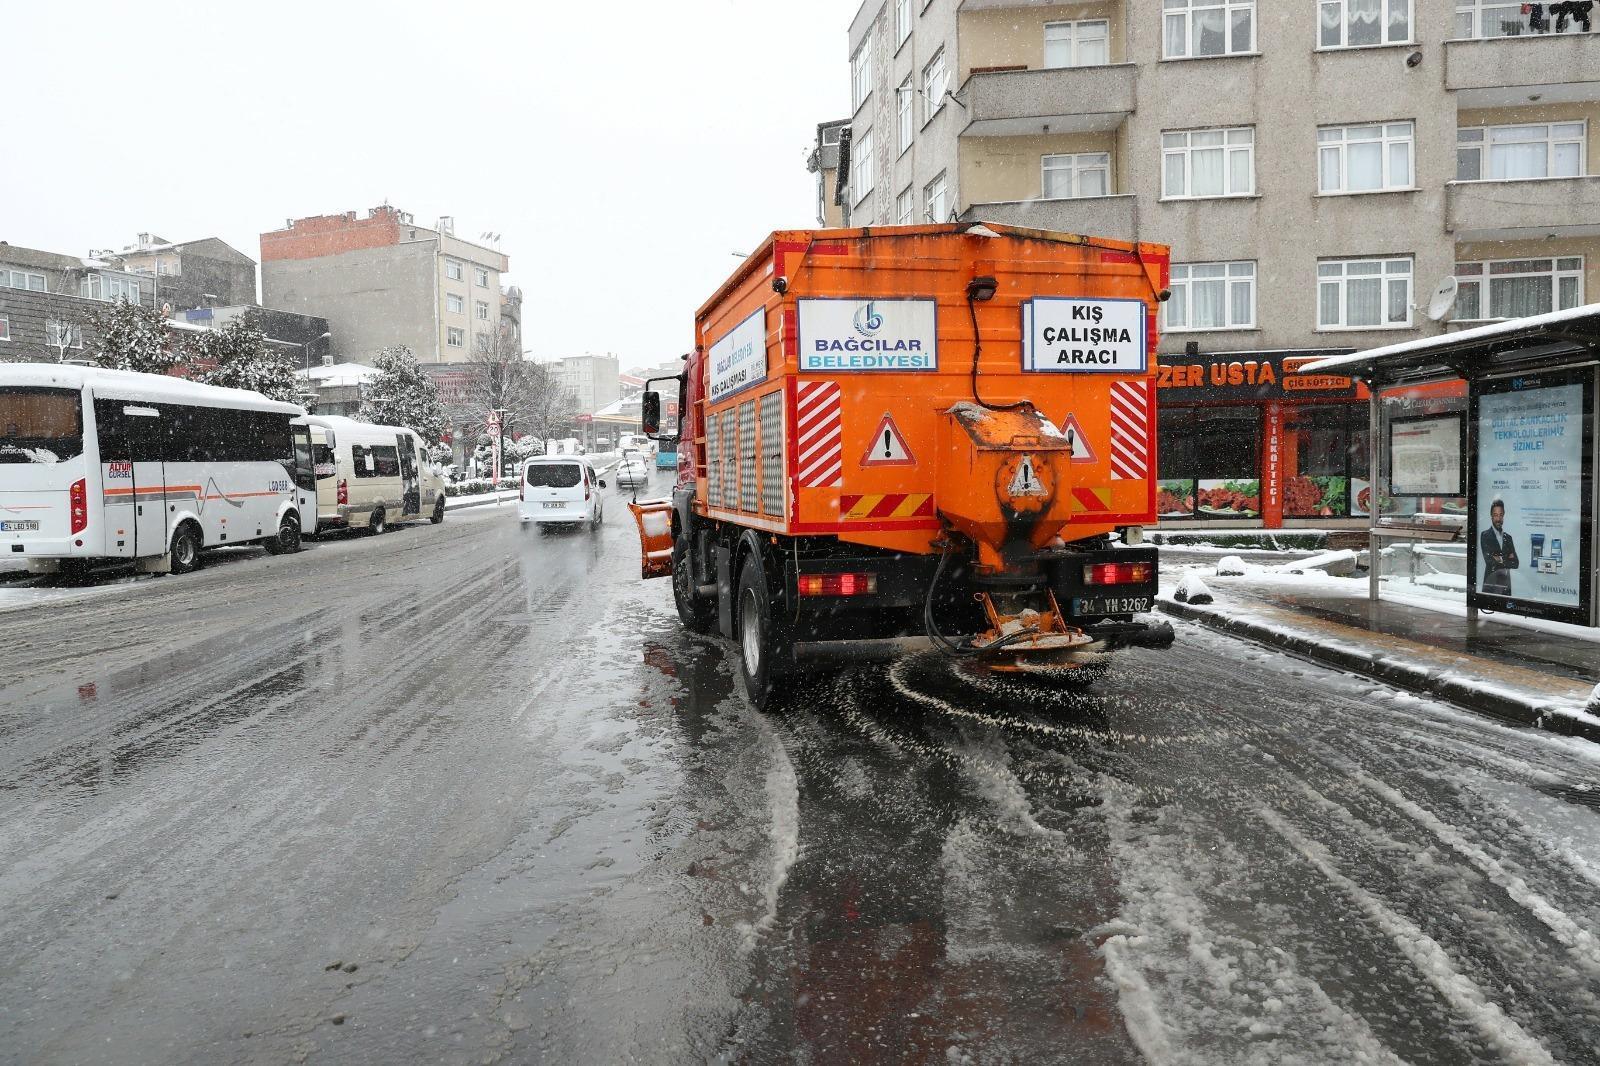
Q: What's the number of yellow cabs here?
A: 0